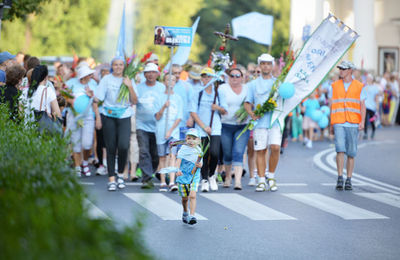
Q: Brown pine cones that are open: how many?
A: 0